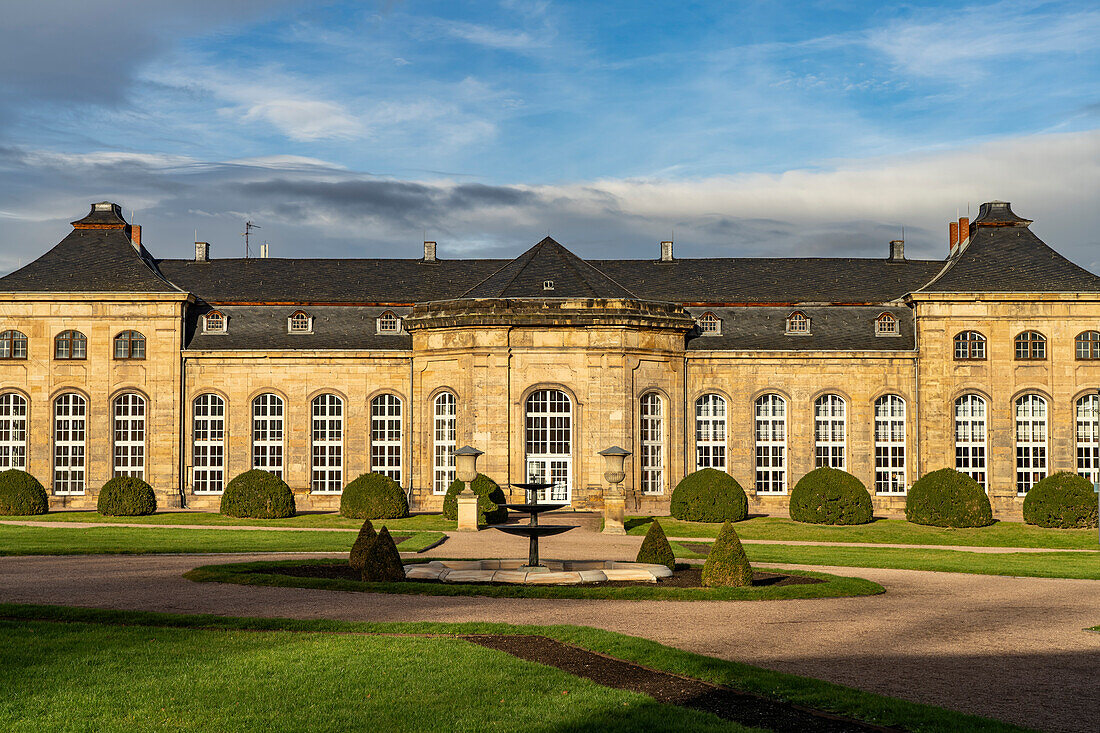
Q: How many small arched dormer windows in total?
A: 6